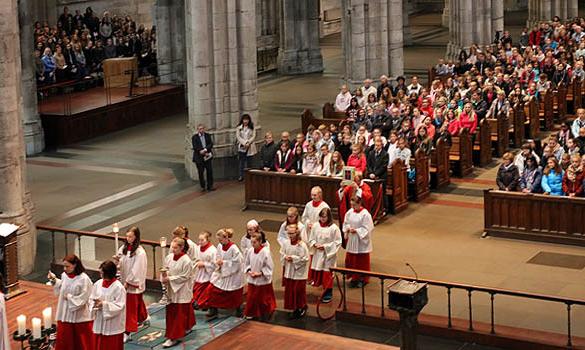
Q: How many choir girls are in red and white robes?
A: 14